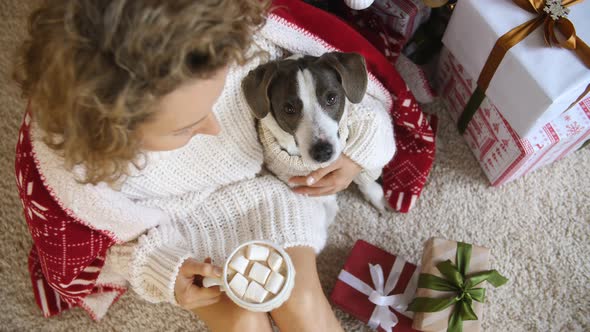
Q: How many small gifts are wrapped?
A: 2